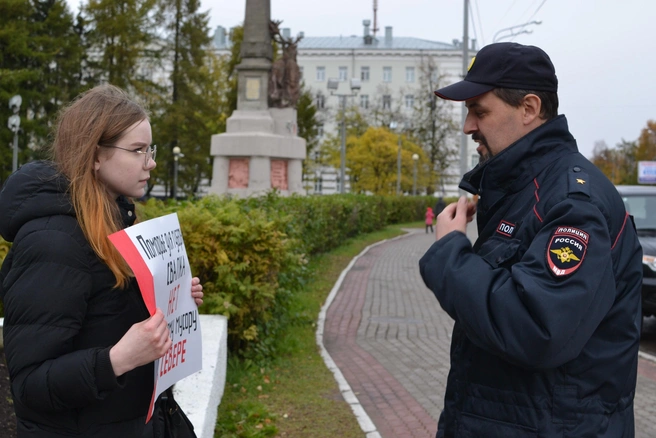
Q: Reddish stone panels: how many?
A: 2